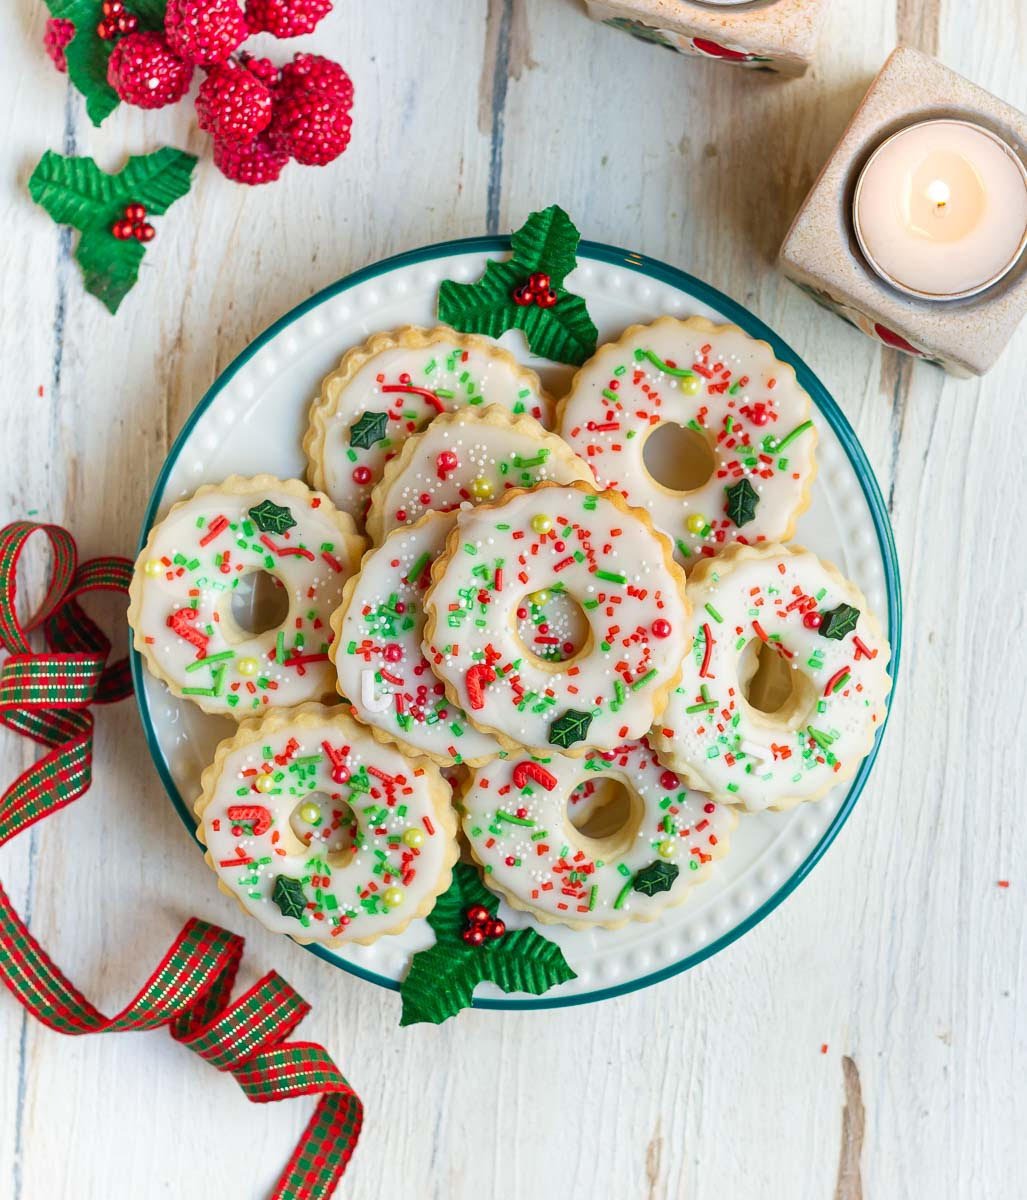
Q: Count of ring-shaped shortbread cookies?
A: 9